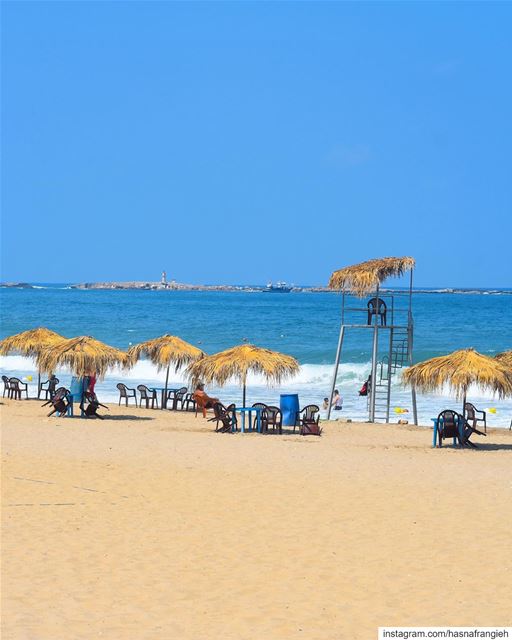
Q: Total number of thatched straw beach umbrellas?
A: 6